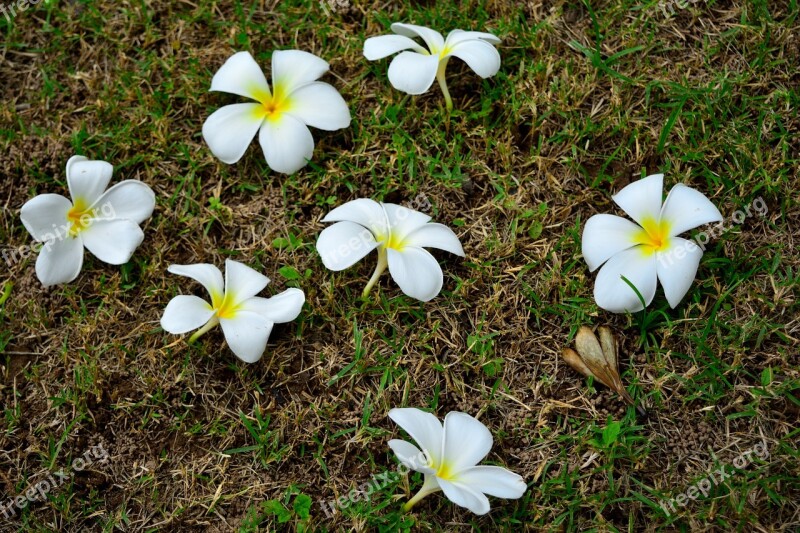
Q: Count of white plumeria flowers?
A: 7